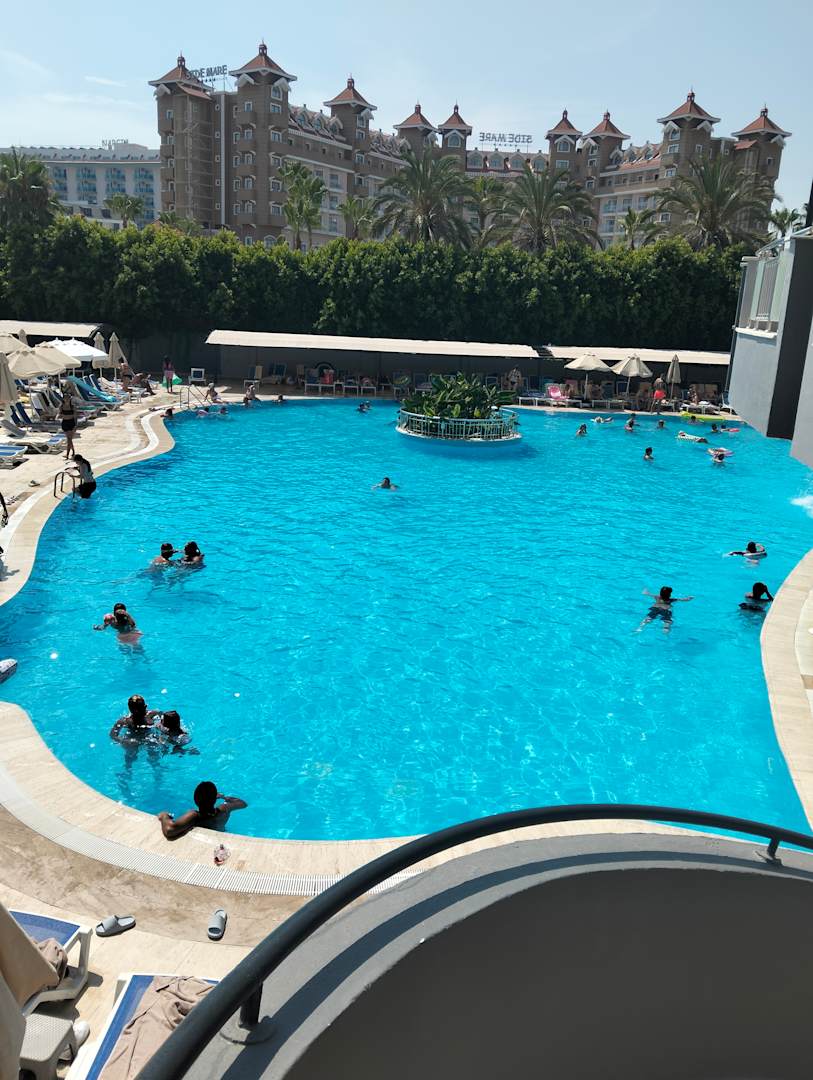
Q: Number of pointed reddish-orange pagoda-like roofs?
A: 9